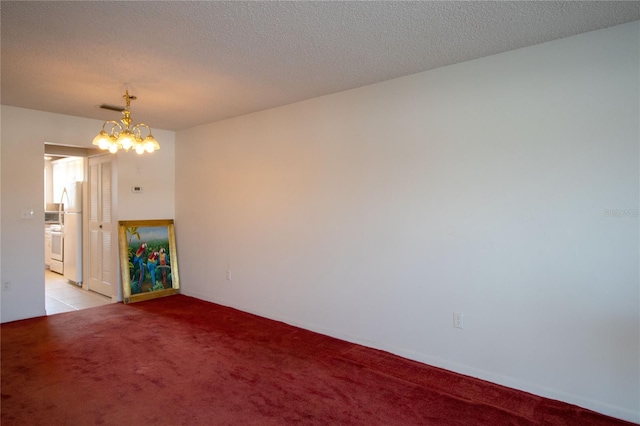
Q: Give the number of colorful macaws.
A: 3